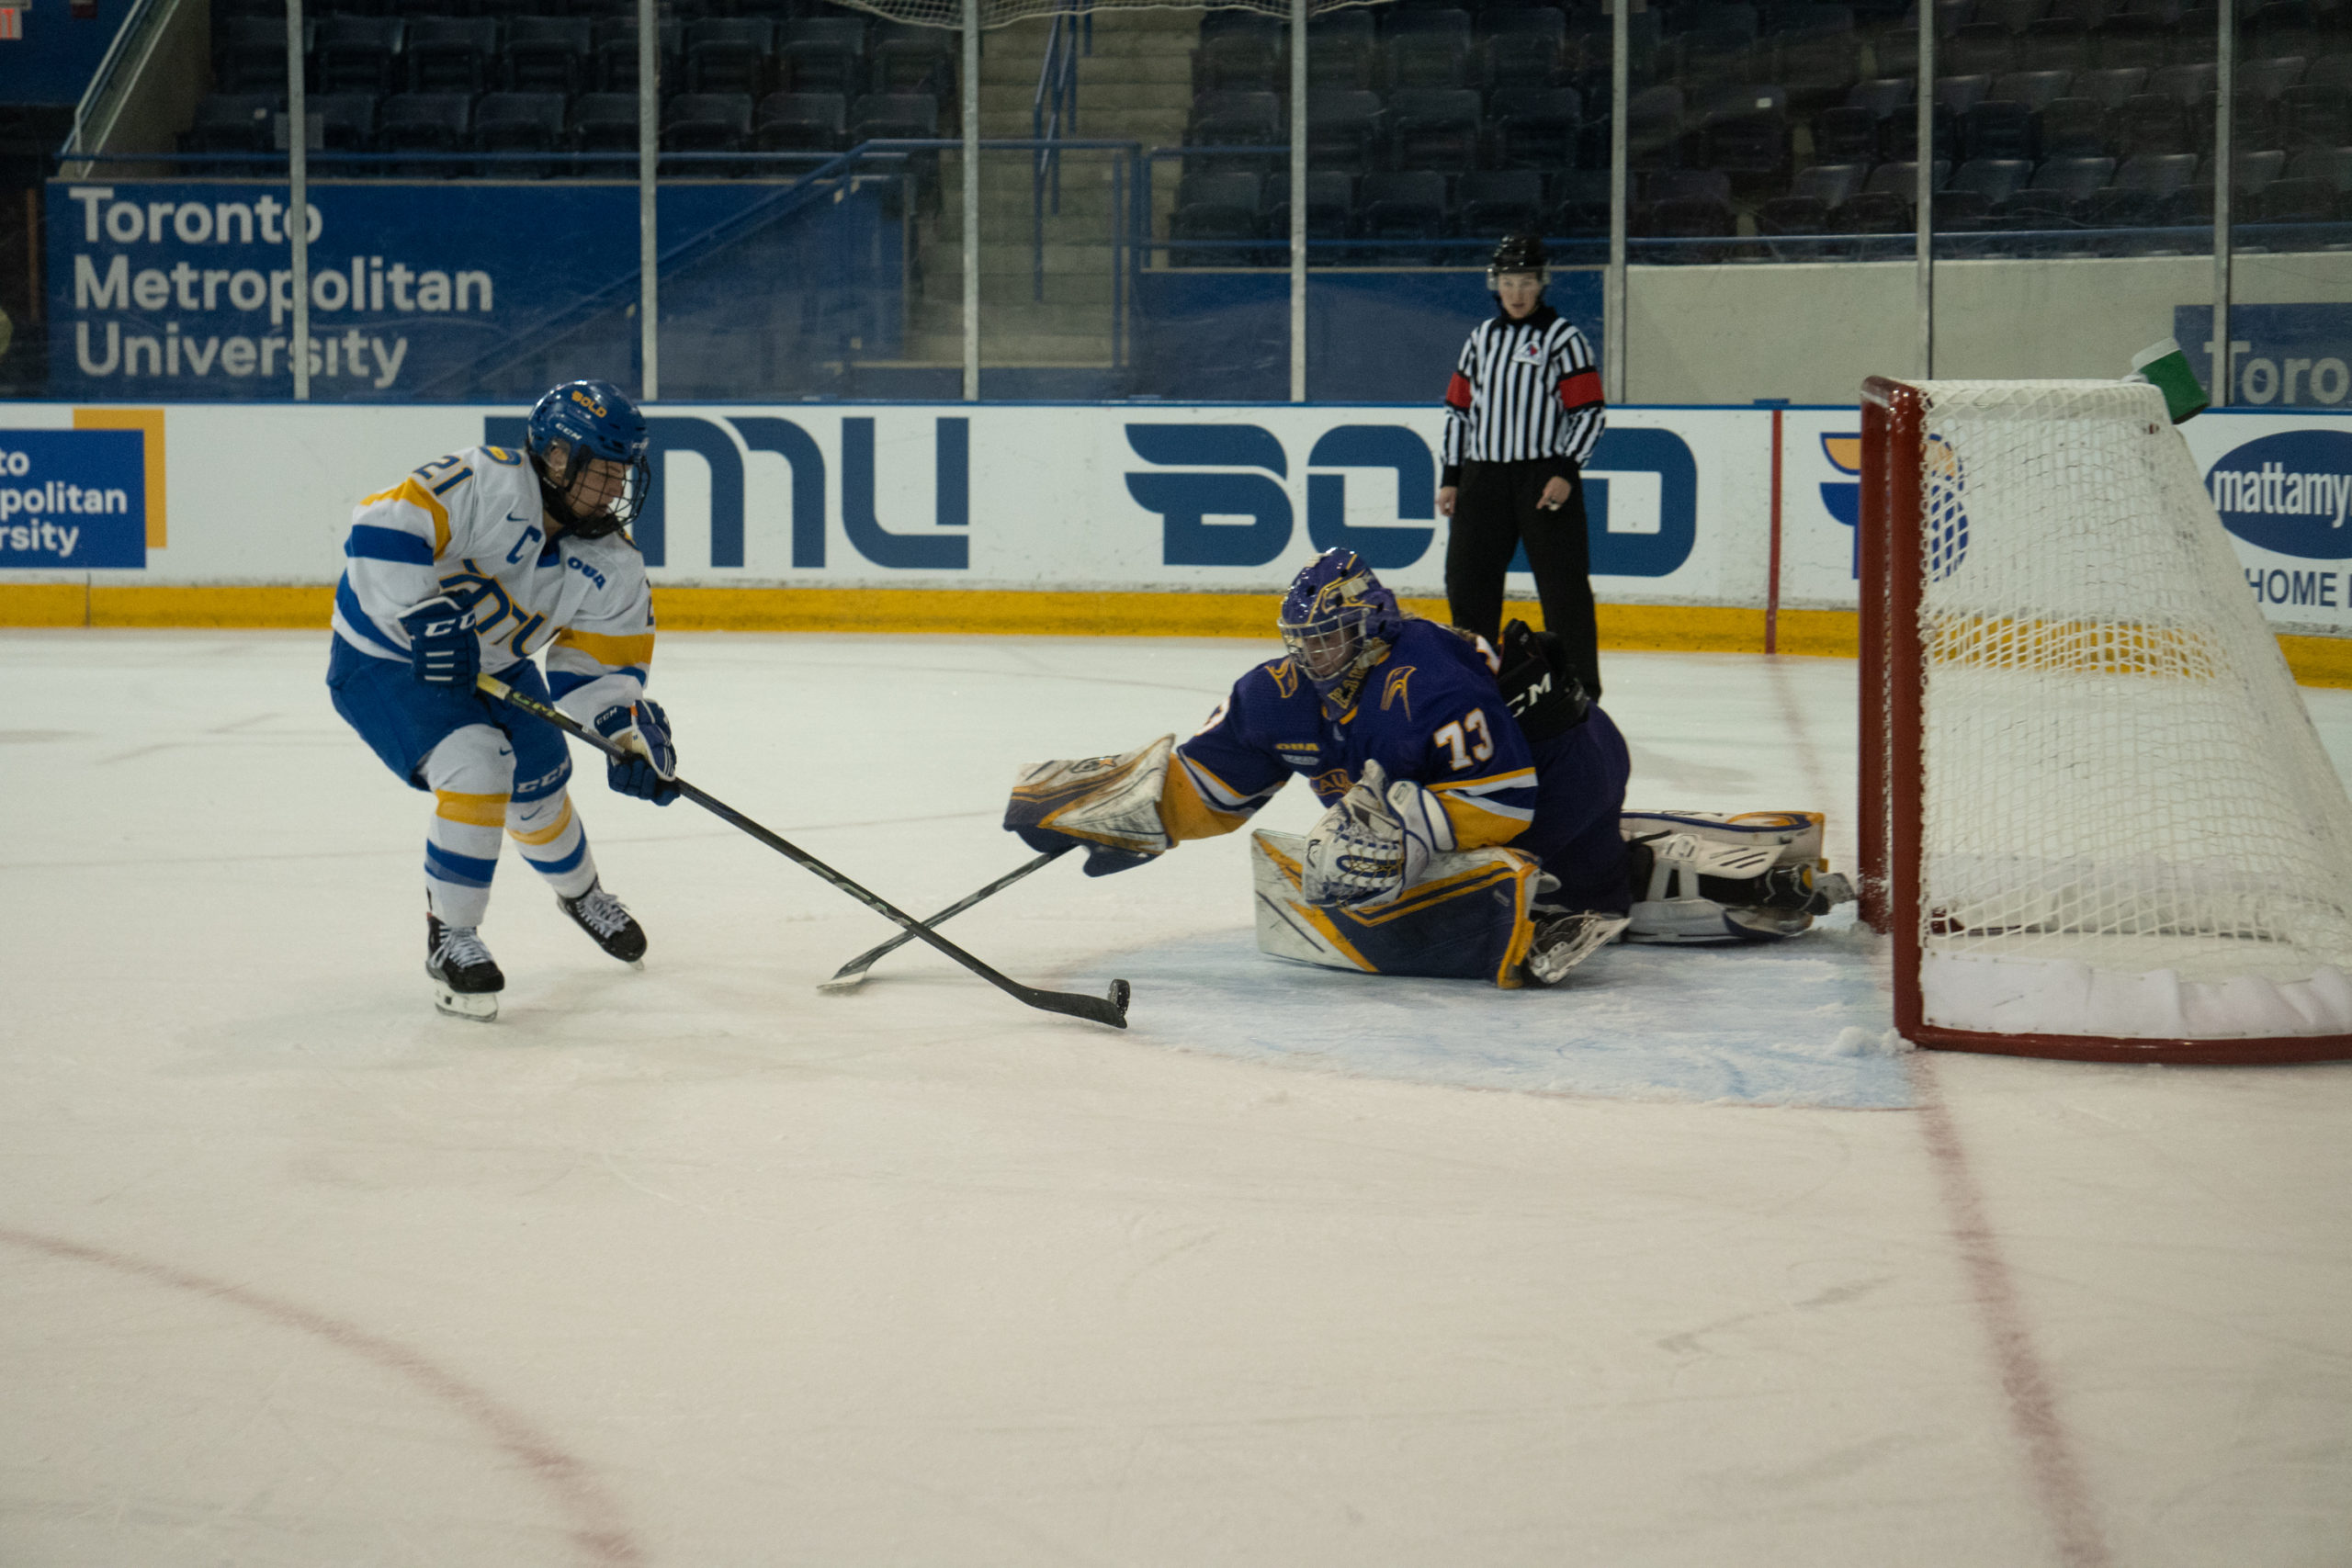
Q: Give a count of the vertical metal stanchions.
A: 7